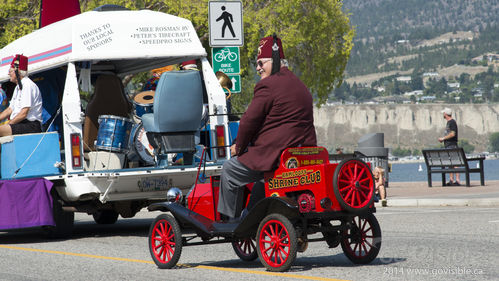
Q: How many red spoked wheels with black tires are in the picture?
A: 5